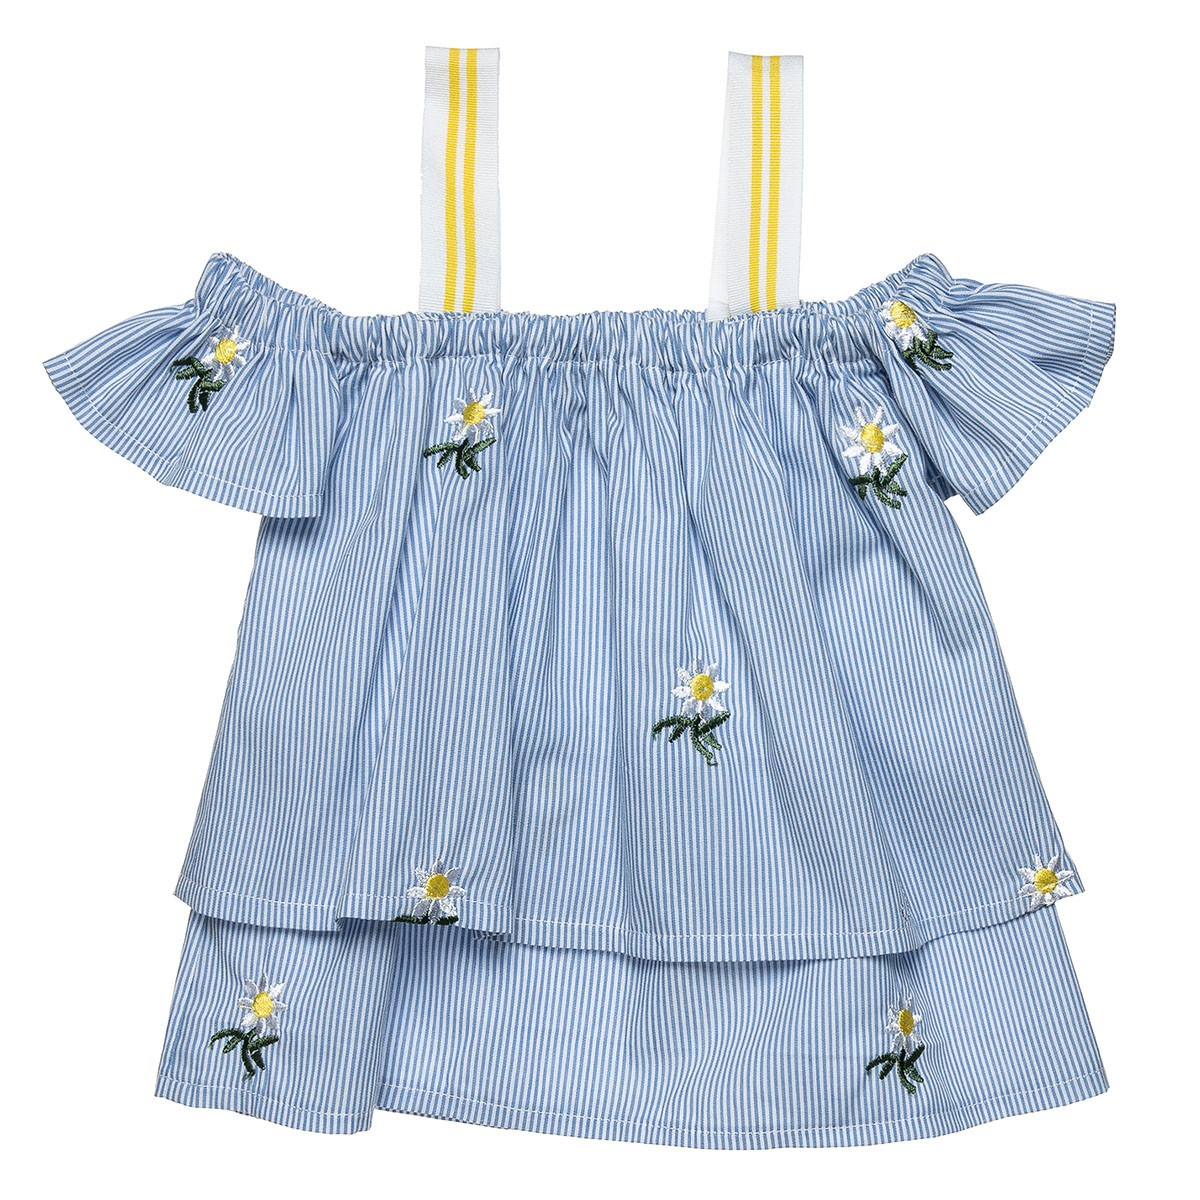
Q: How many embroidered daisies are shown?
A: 9